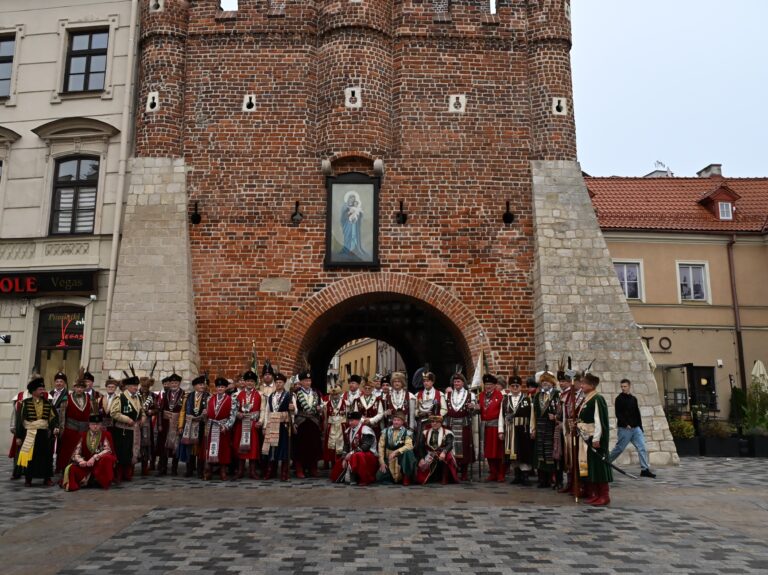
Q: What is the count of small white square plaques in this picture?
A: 5